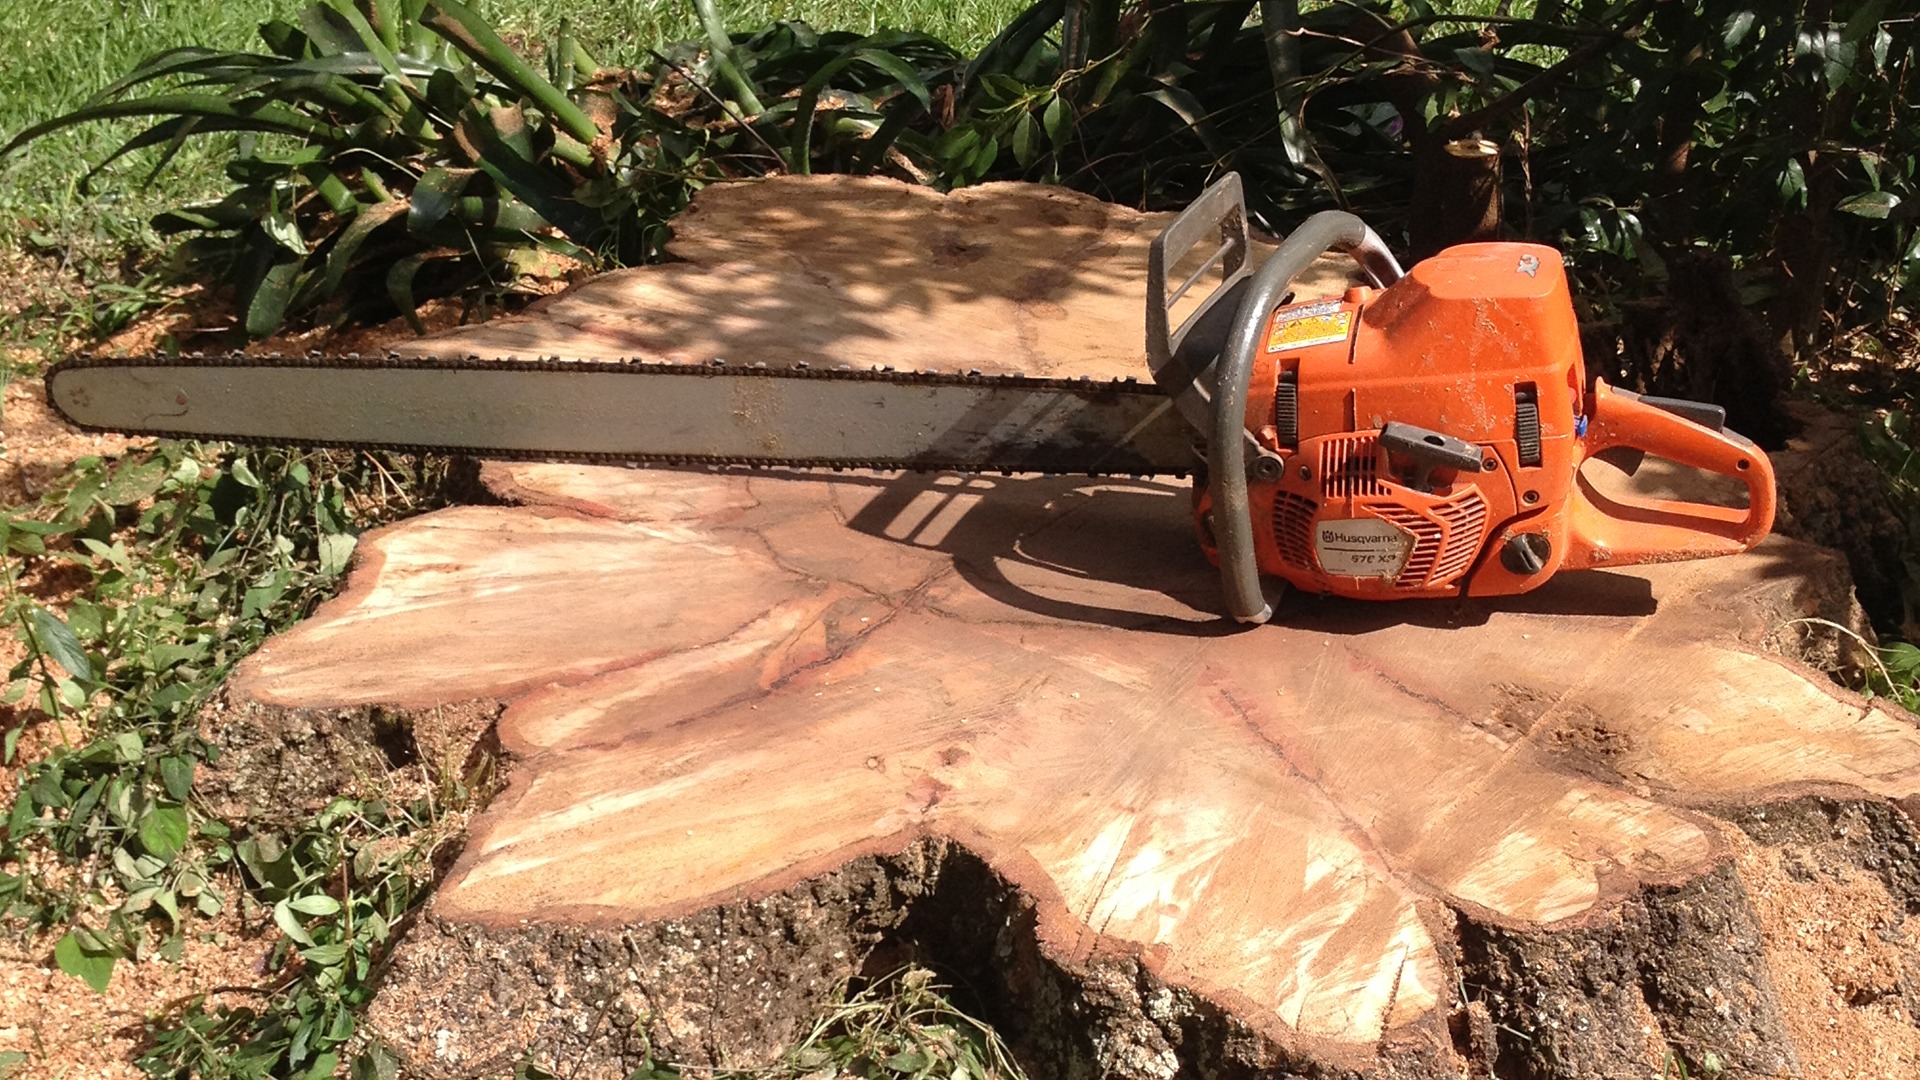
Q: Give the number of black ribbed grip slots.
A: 2